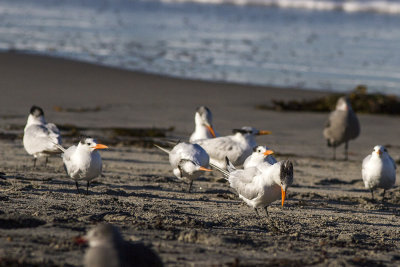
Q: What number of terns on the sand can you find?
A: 8